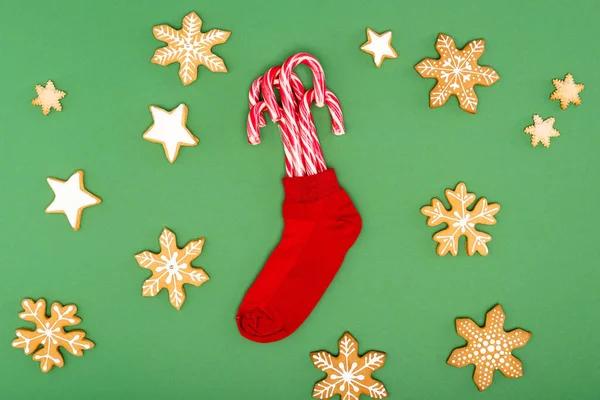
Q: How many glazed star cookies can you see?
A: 3